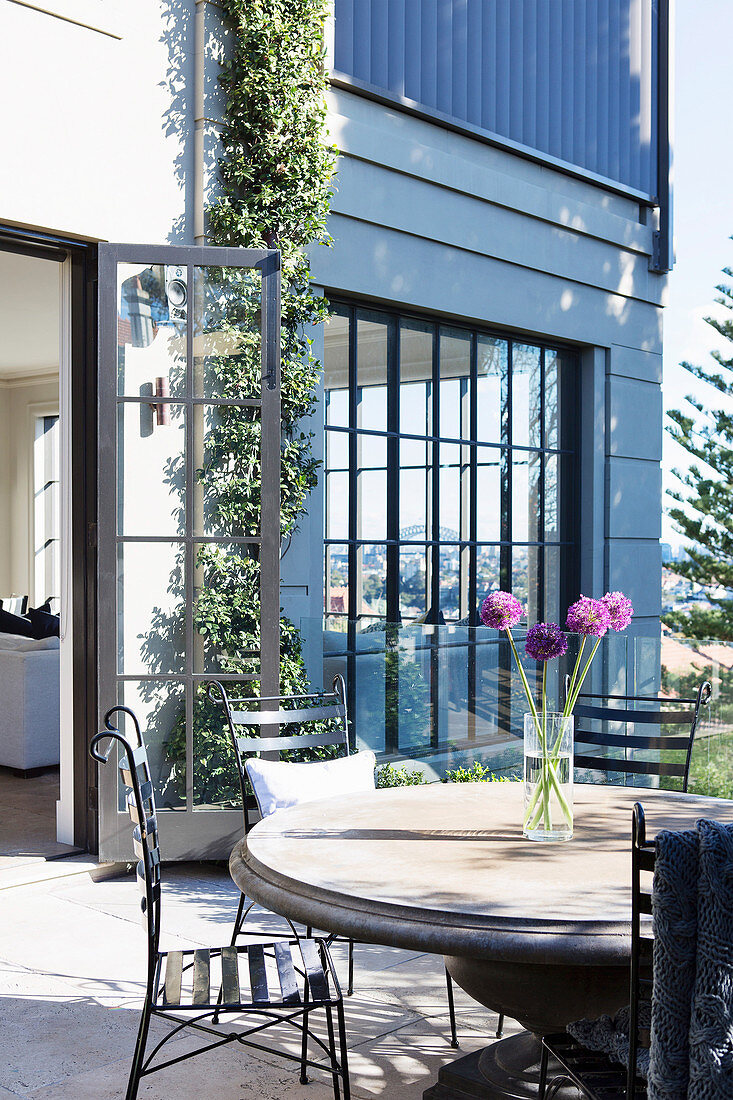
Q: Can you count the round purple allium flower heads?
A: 4